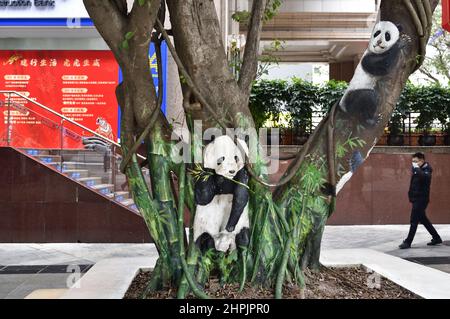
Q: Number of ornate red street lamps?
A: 0